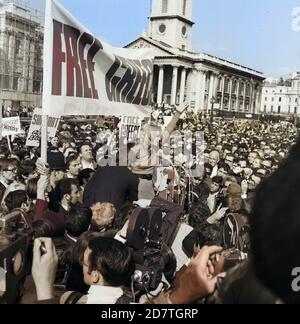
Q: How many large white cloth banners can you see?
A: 1